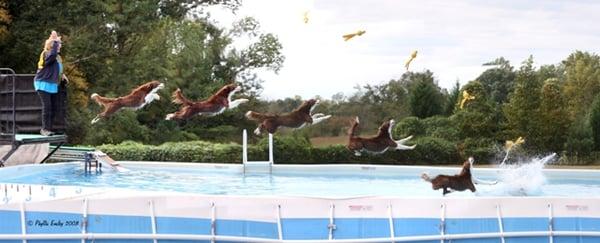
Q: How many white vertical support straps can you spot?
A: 10